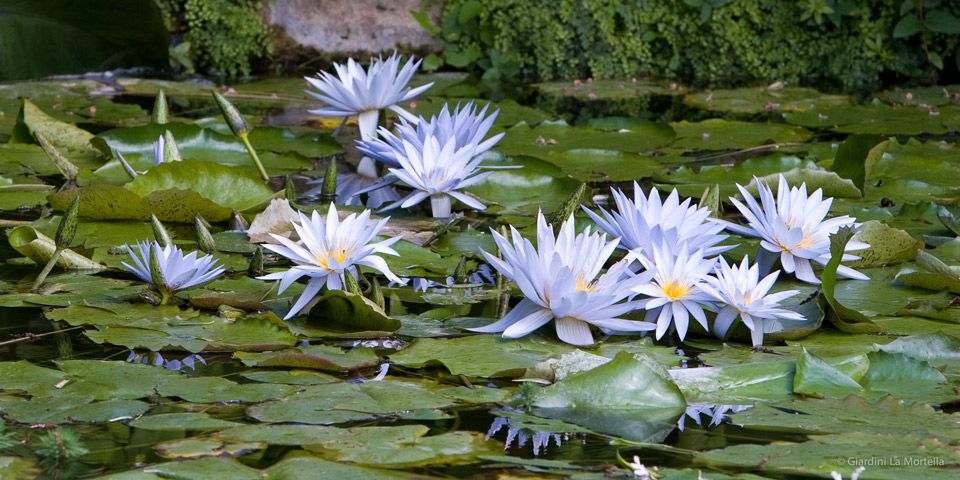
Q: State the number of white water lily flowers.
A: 10